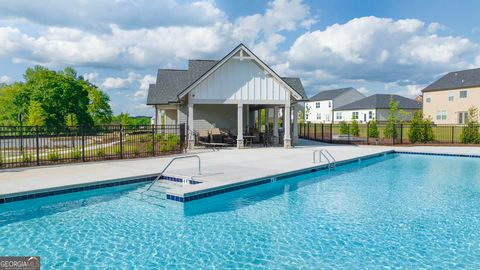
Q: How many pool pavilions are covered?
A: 1